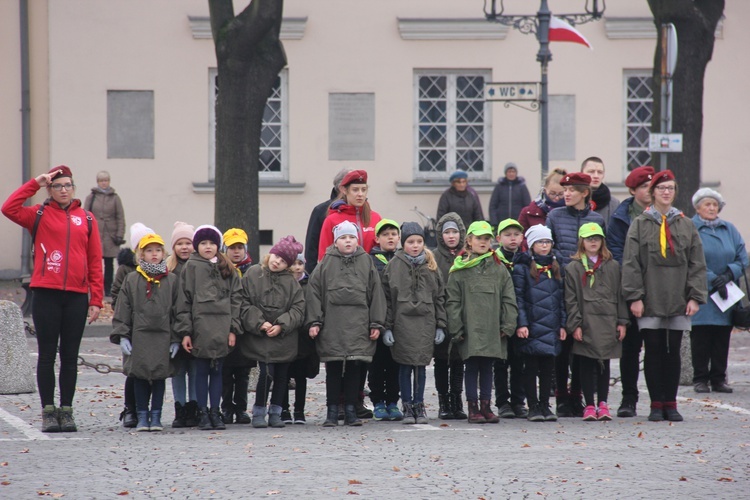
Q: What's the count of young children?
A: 15